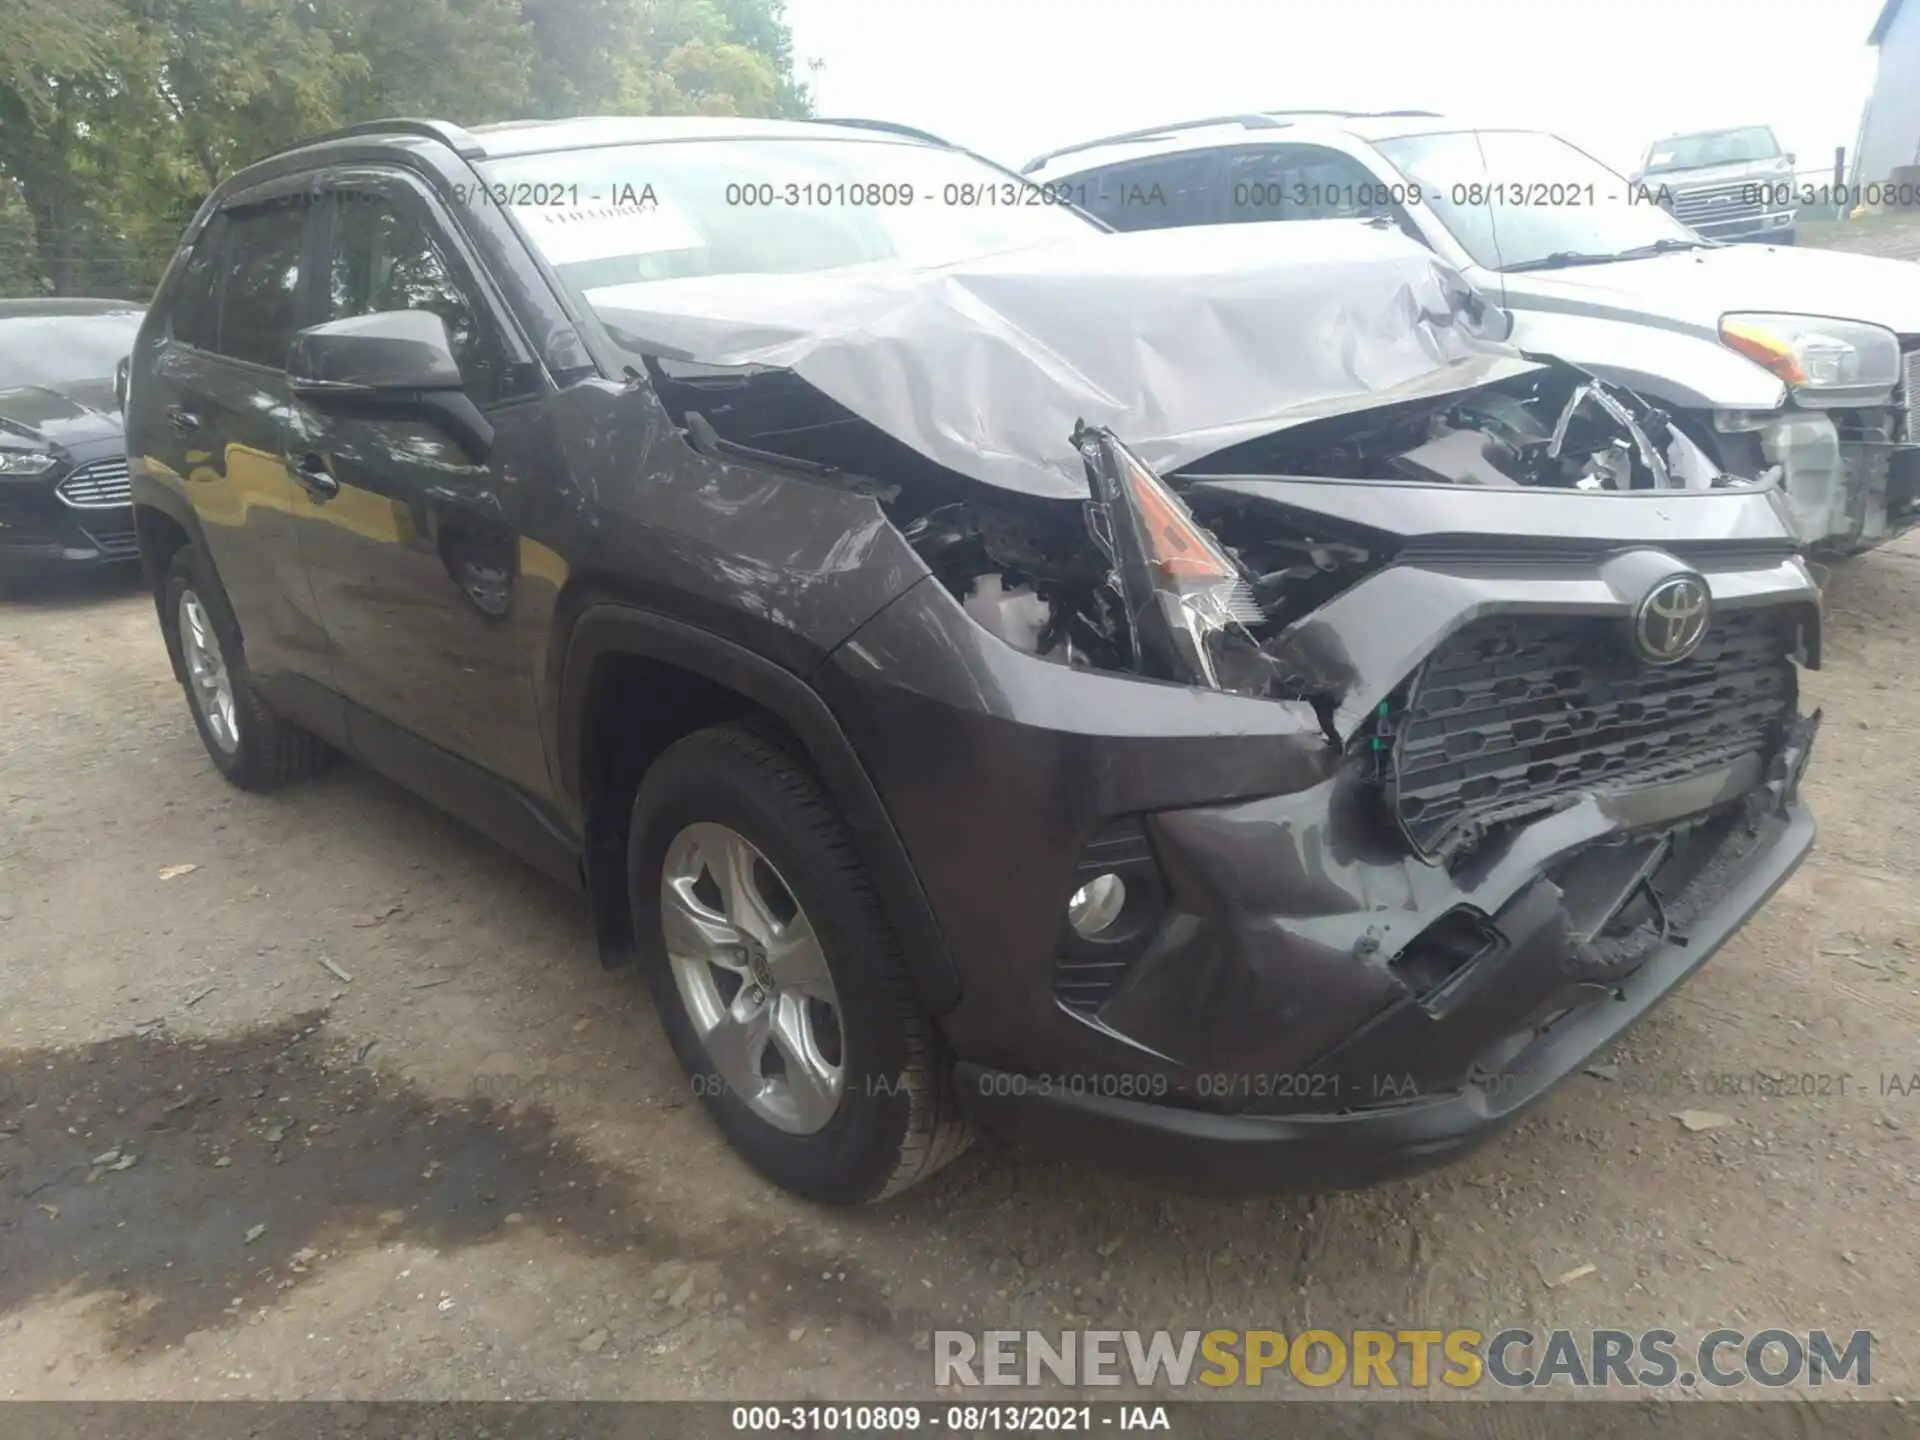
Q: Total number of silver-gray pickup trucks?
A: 1